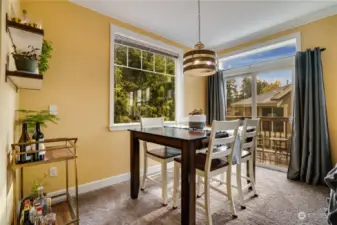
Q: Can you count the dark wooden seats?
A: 3